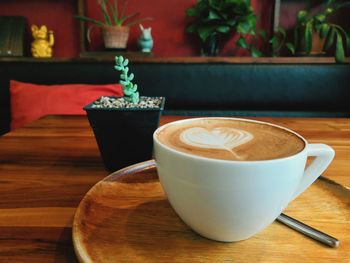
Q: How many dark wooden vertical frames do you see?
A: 2